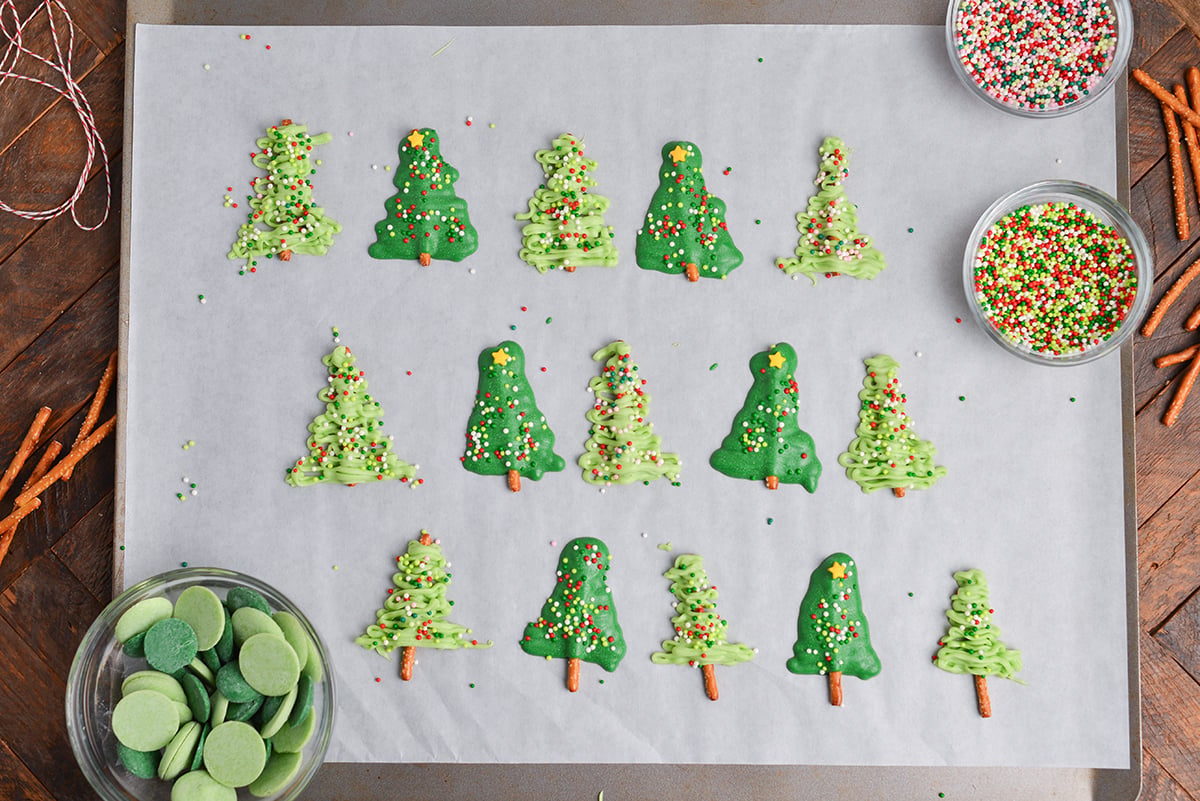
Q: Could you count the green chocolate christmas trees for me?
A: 15